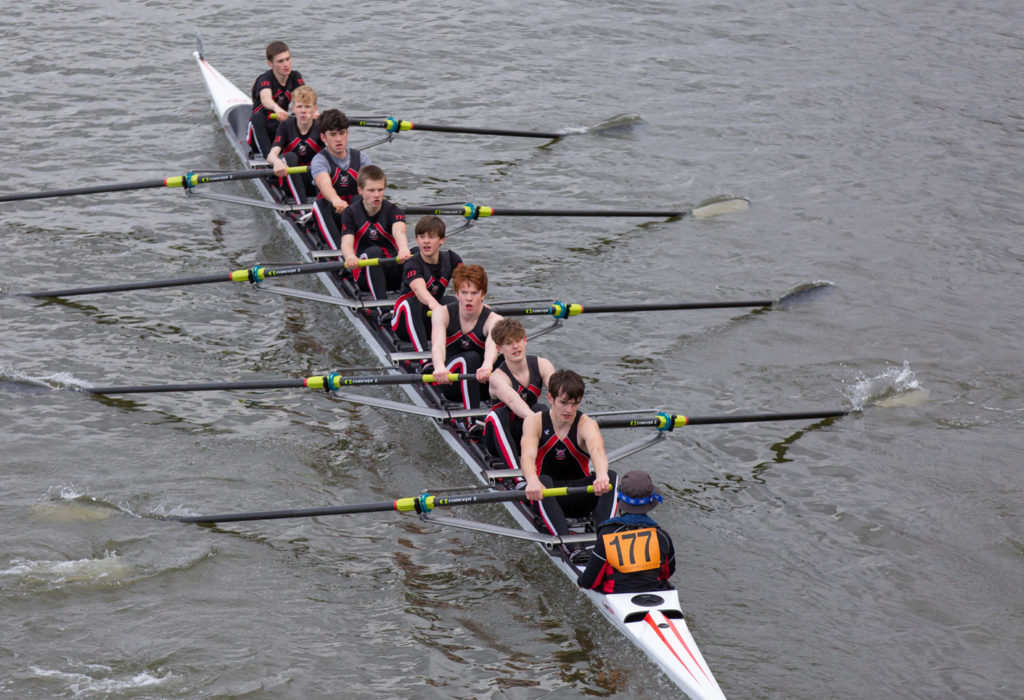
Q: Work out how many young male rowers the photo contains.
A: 8